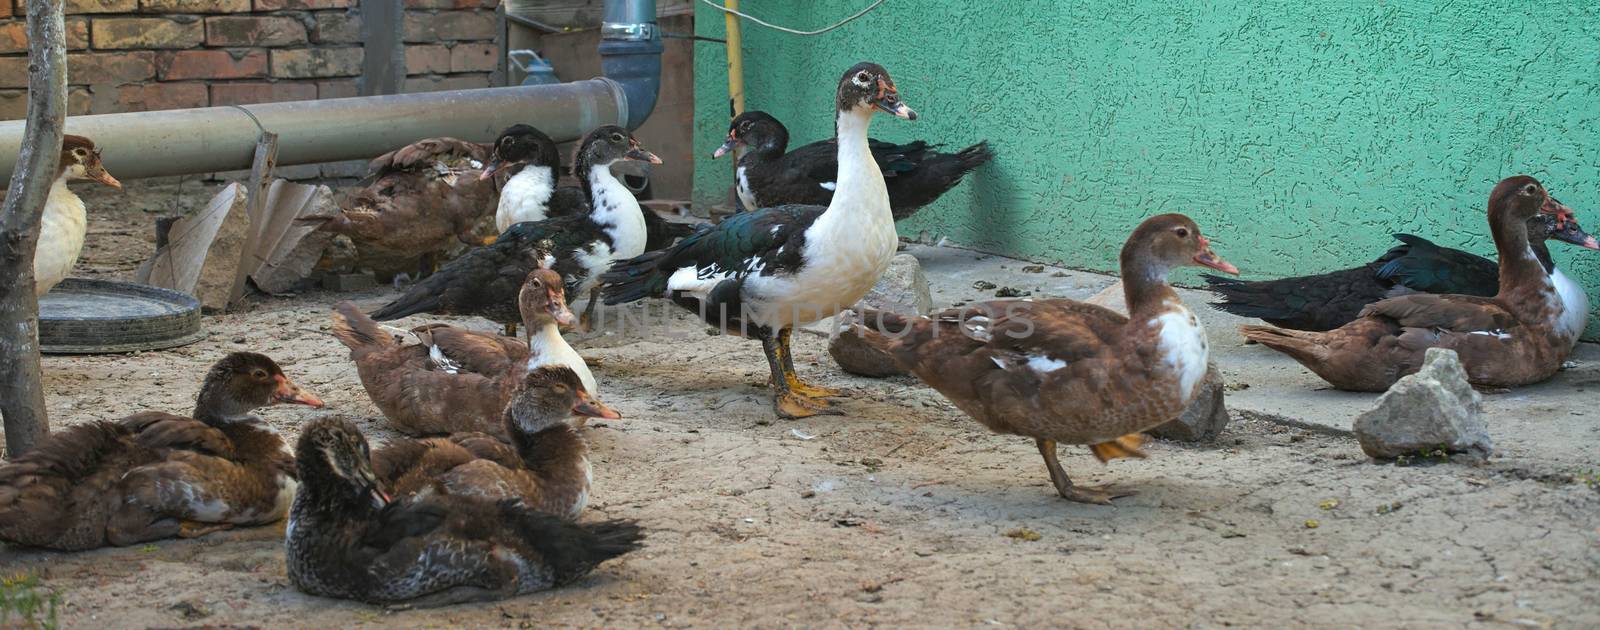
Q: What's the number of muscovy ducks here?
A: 13